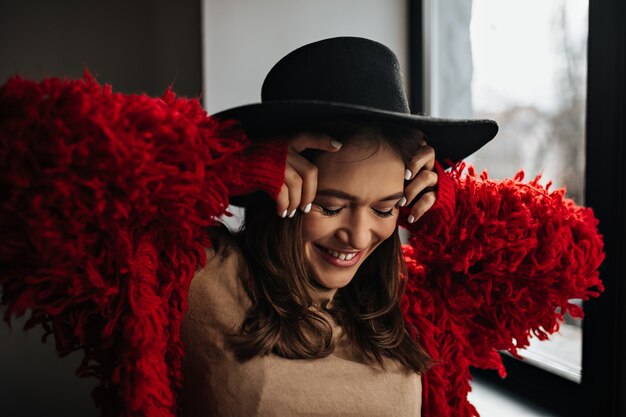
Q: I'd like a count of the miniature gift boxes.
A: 0